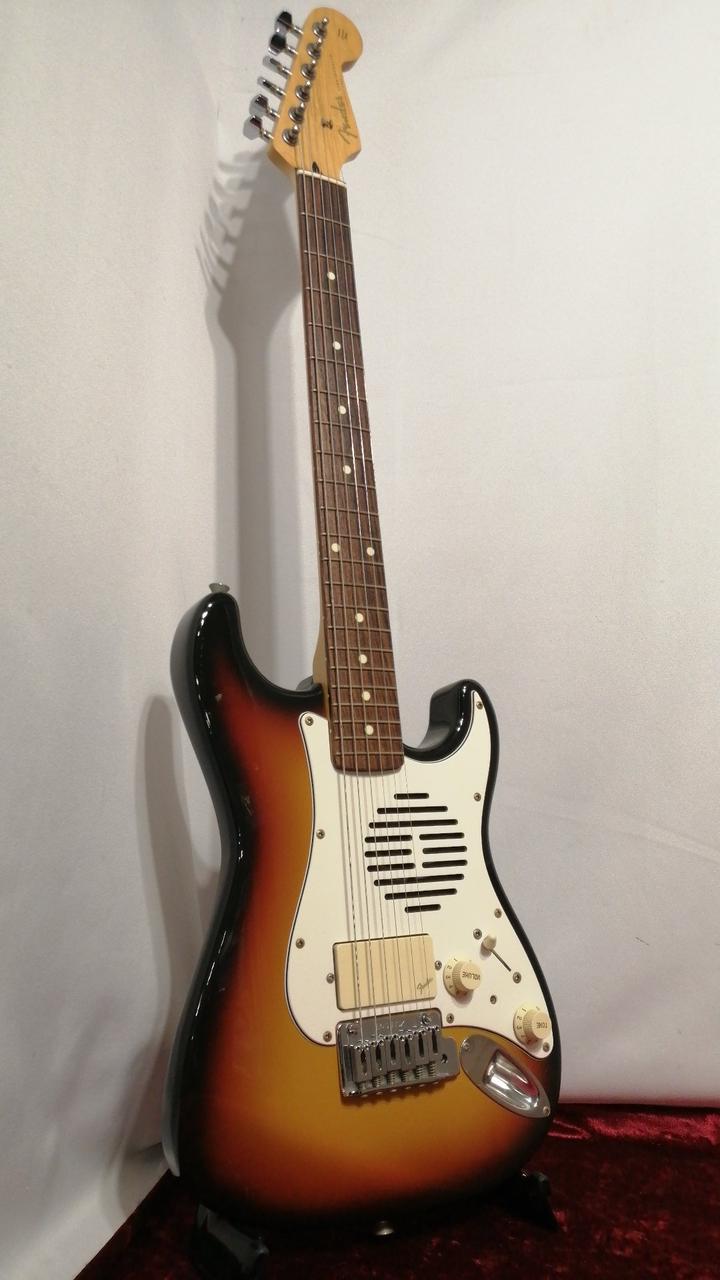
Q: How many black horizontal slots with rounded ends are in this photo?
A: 12